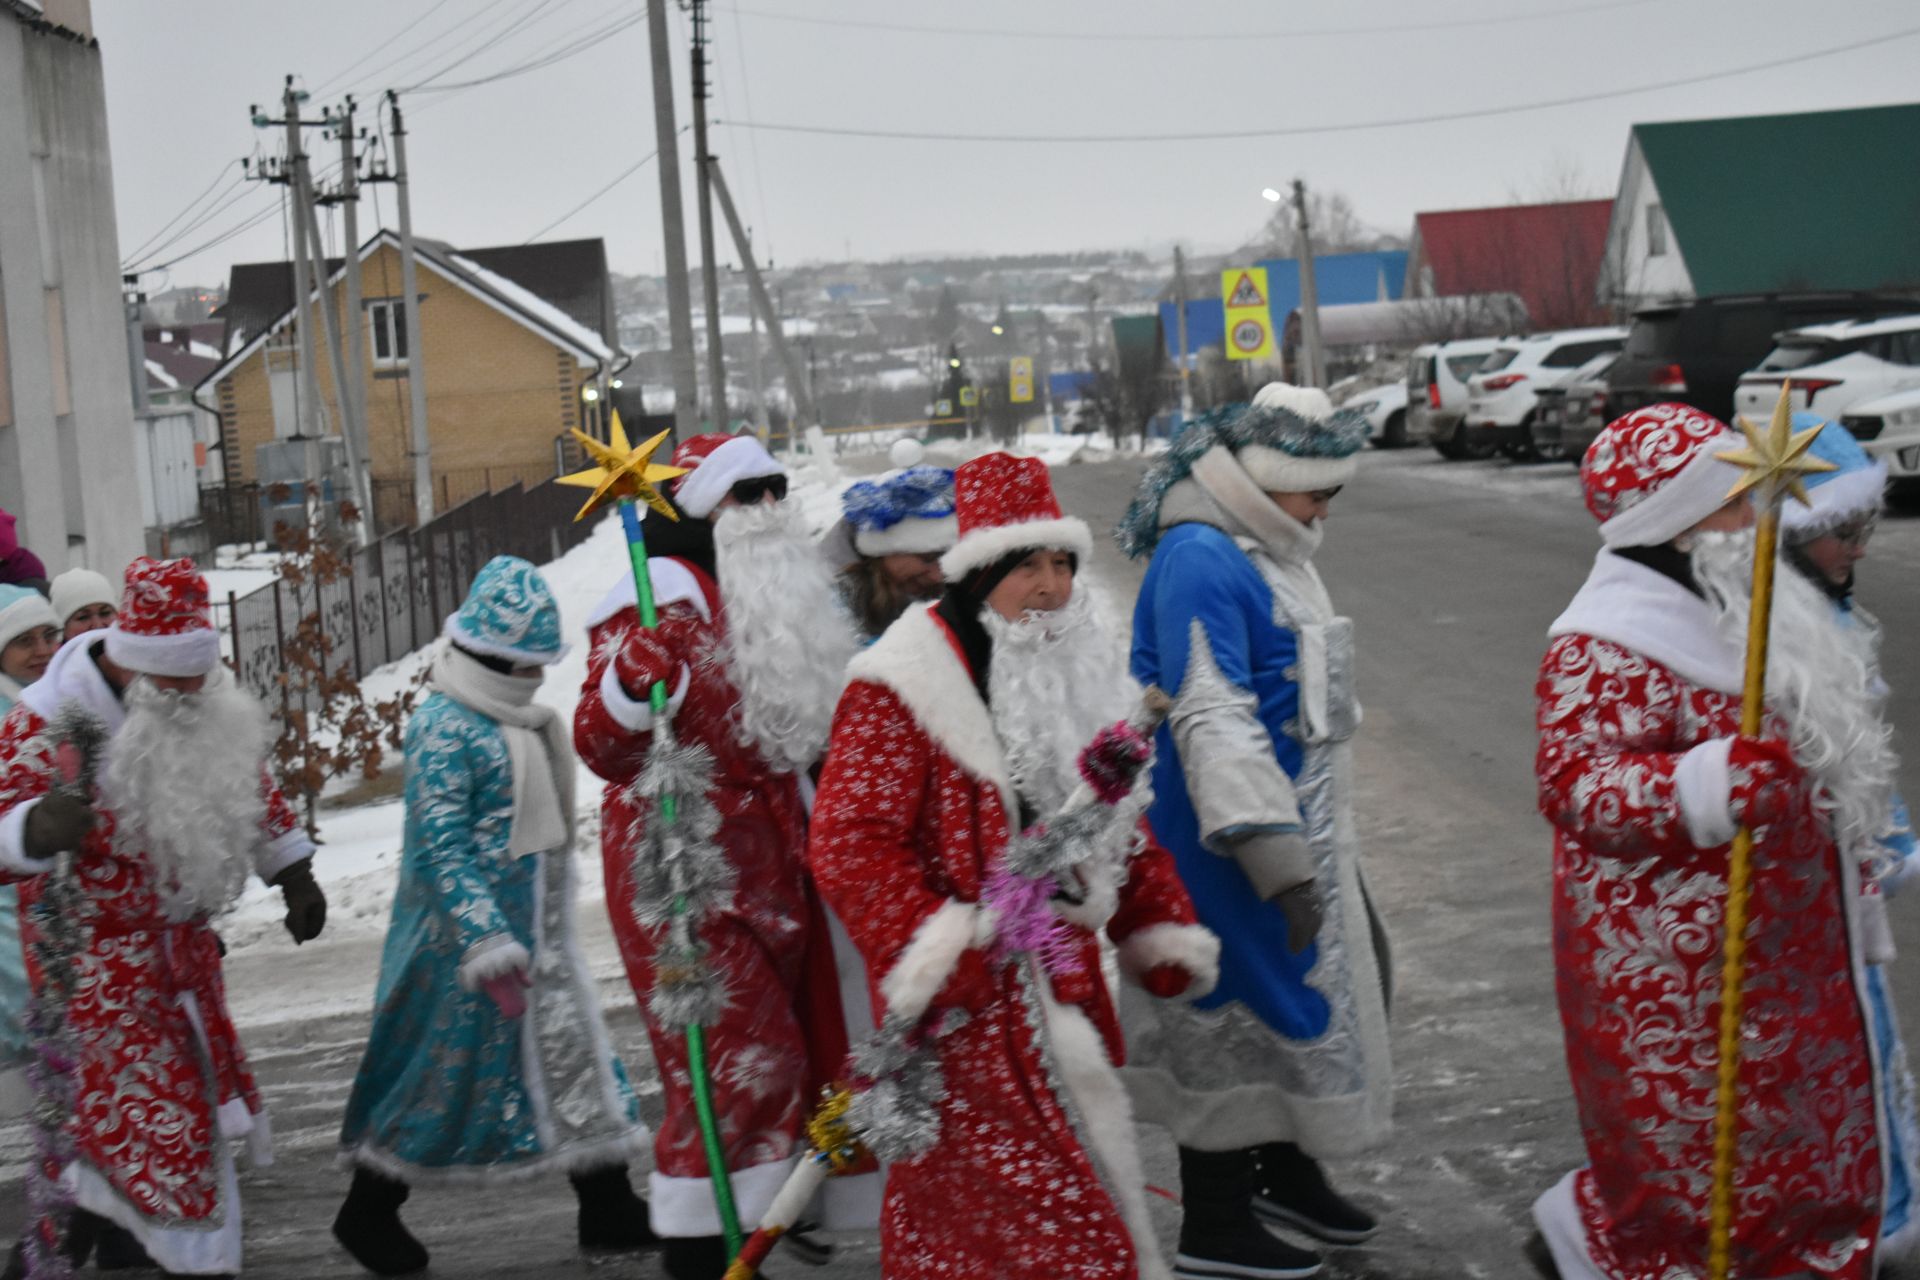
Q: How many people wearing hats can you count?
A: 11